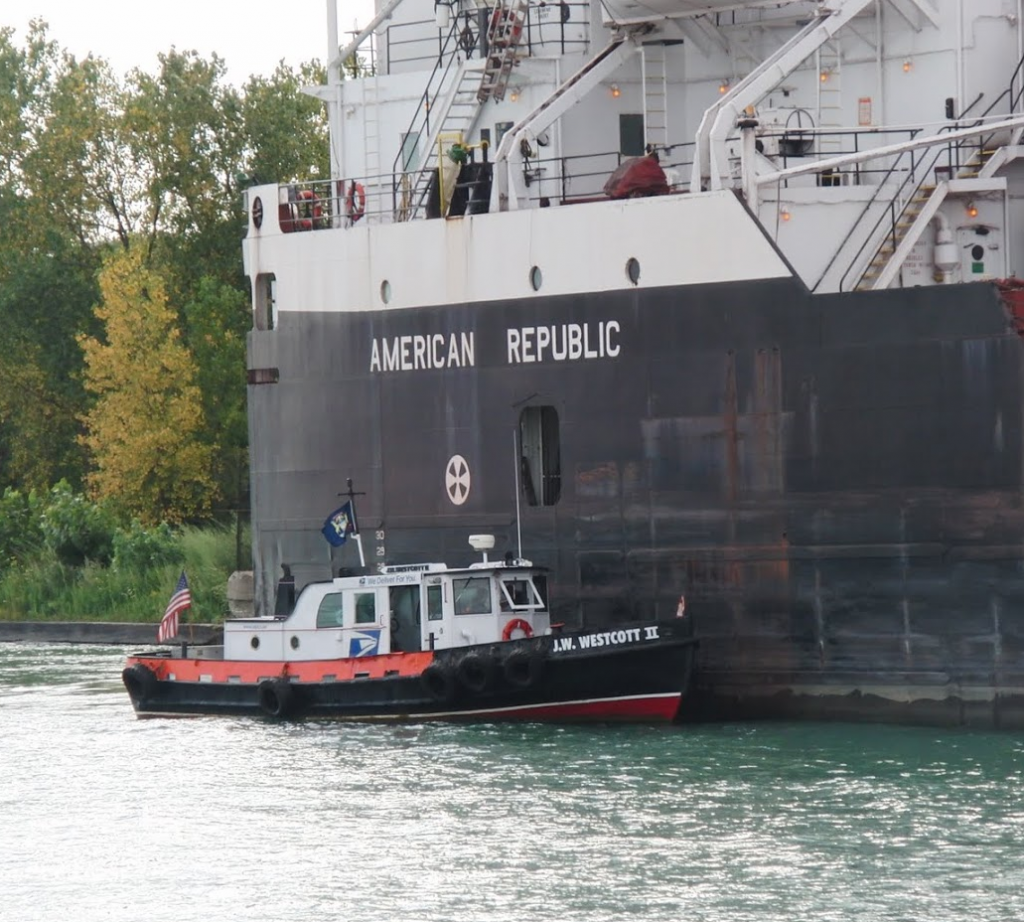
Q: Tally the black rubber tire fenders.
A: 5